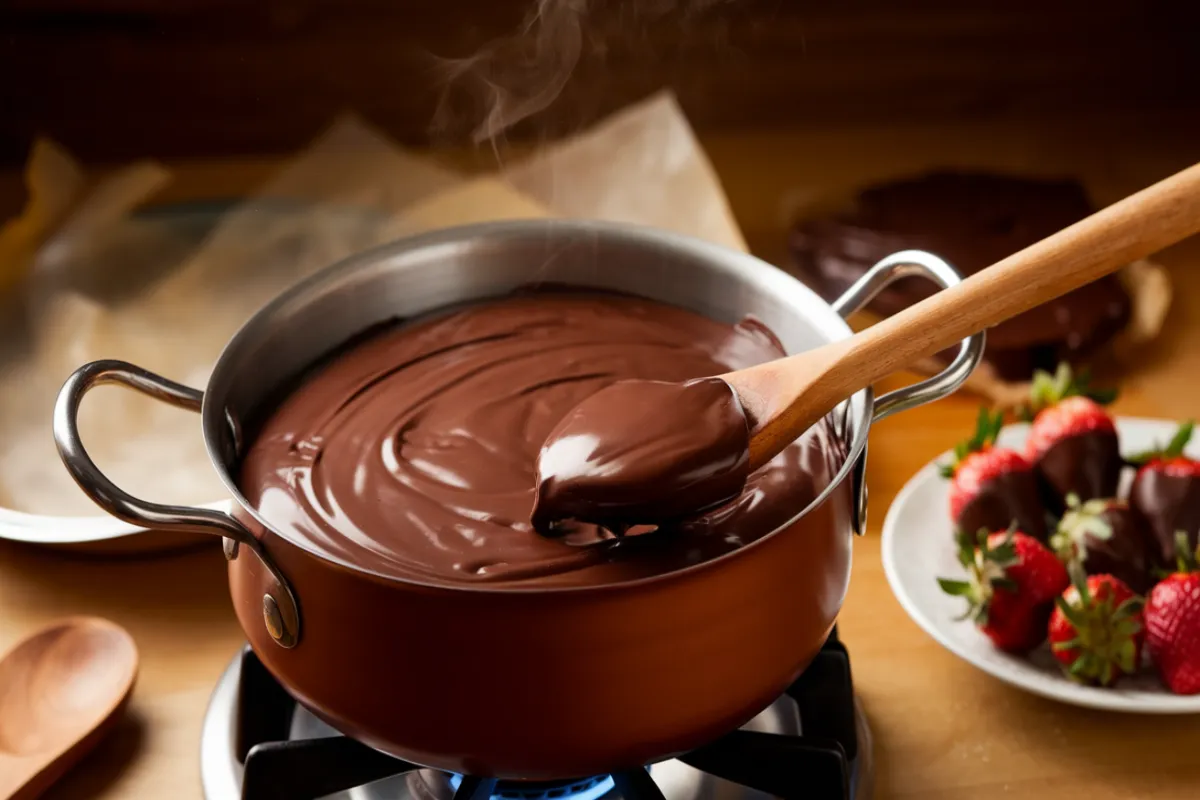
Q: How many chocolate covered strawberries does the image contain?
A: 4